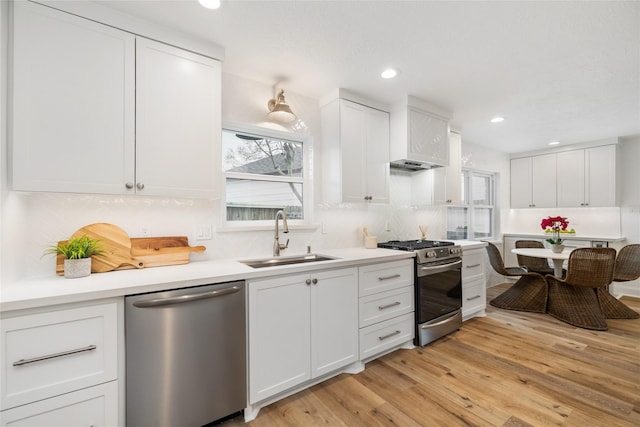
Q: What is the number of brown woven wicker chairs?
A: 4